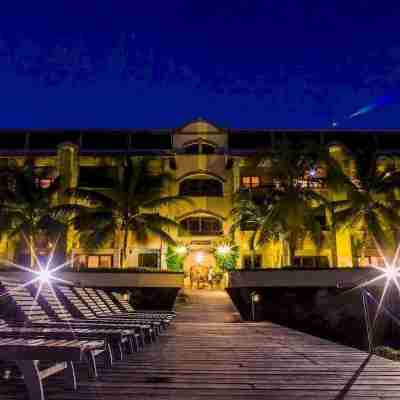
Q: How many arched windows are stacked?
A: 3